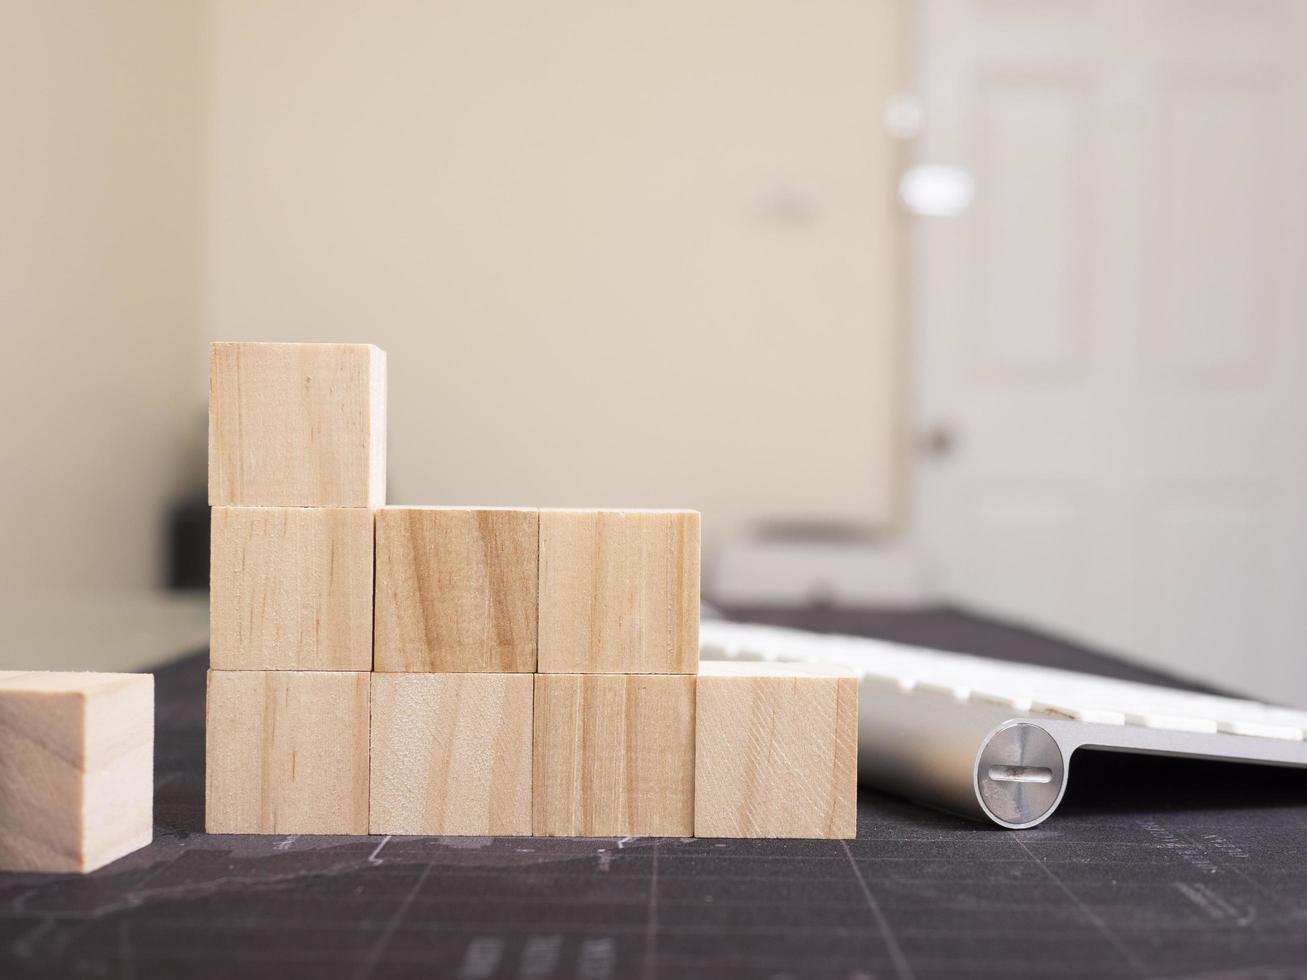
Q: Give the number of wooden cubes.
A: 9